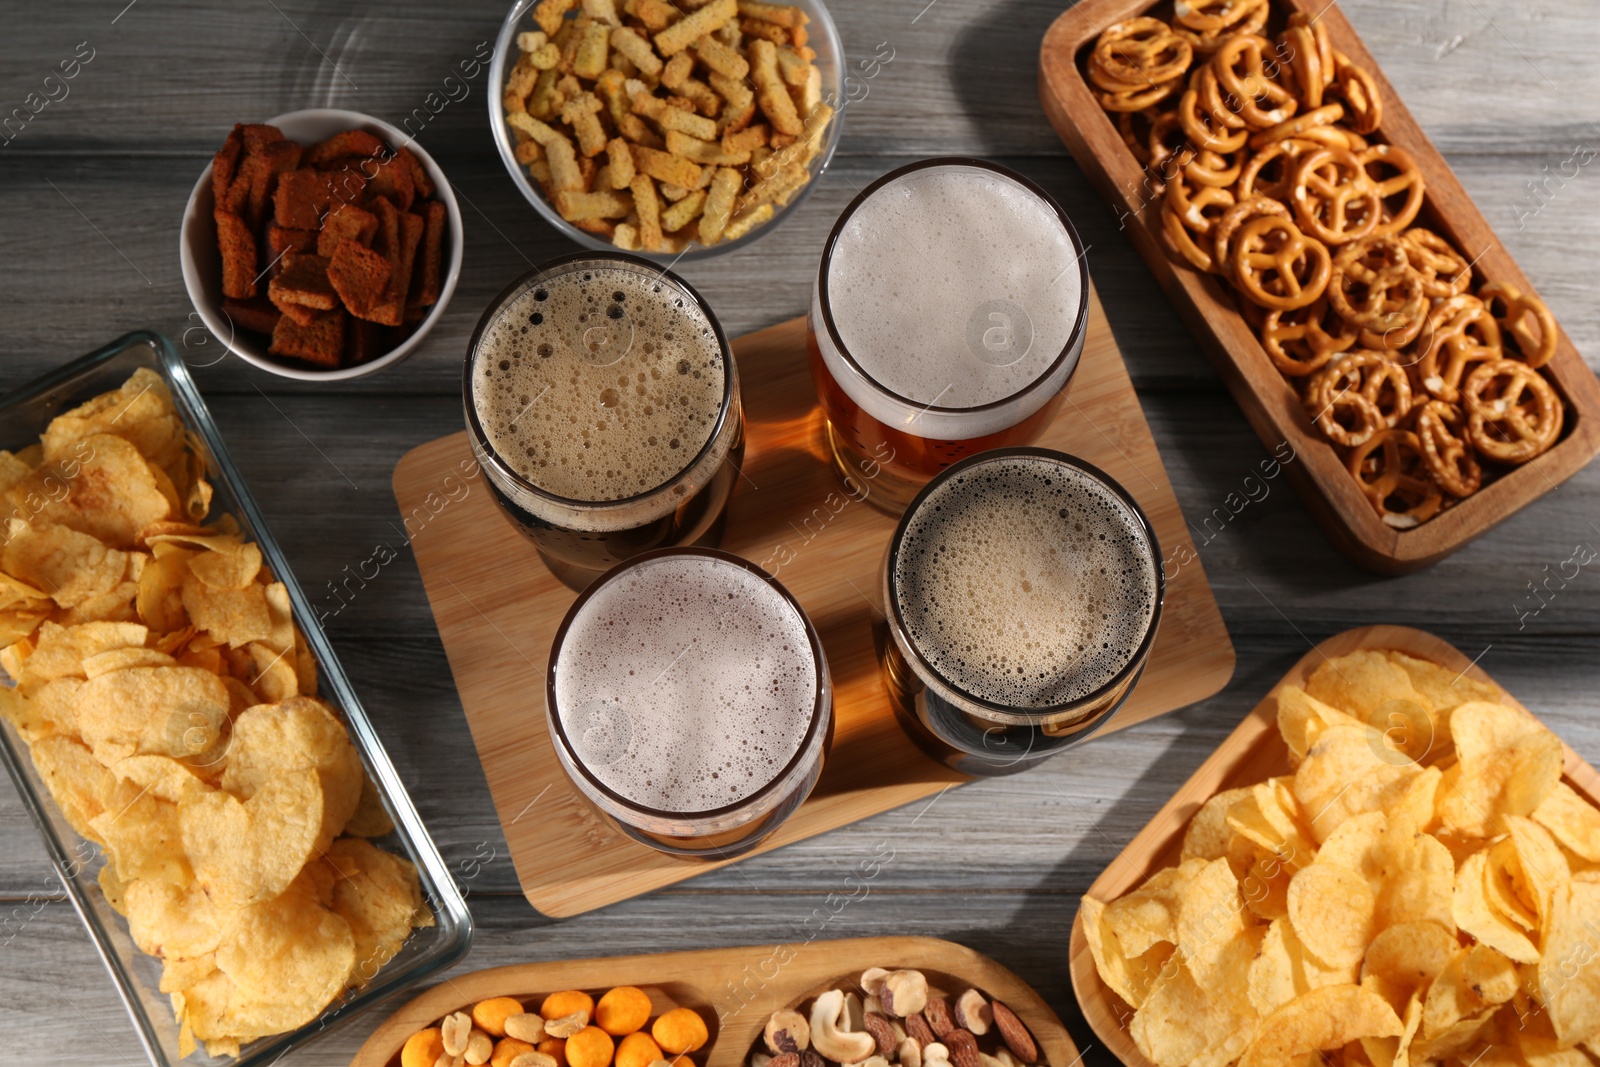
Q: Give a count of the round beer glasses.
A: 4